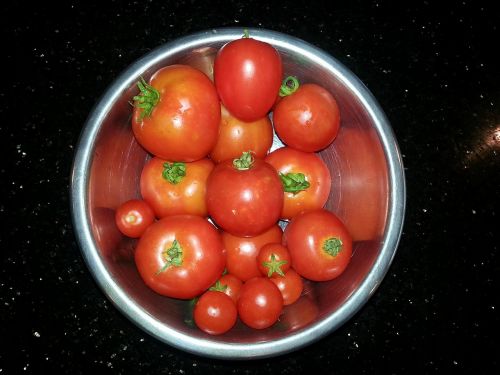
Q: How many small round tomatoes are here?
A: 6